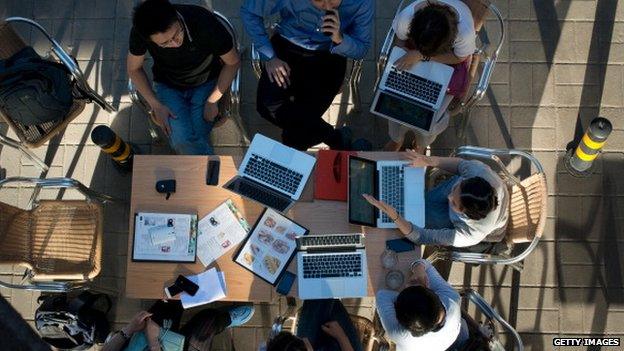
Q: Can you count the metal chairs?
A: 8